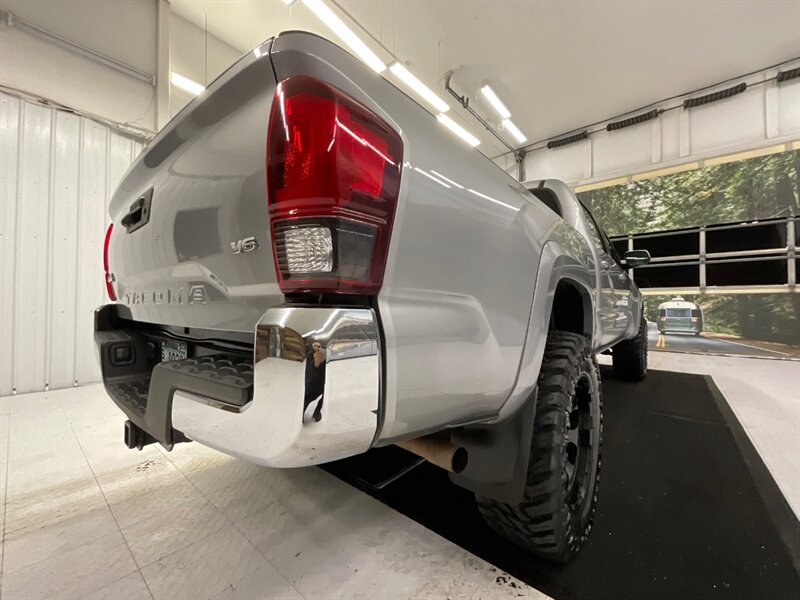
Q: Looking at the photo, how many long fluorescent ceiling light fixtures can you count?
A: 6